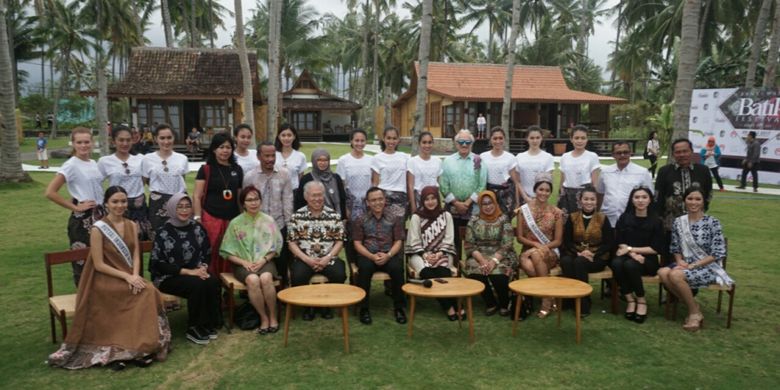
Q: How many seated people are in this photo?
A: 11